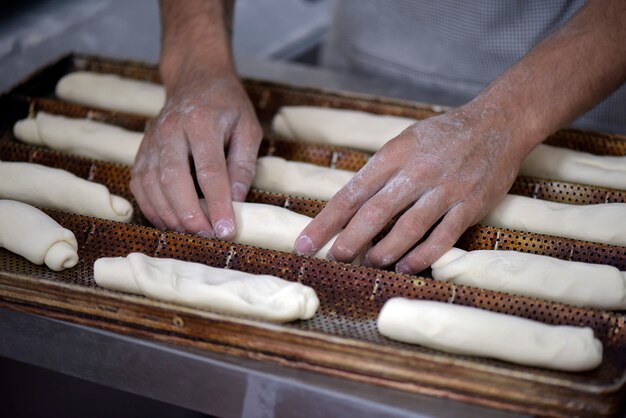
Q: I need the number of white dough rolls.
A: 12